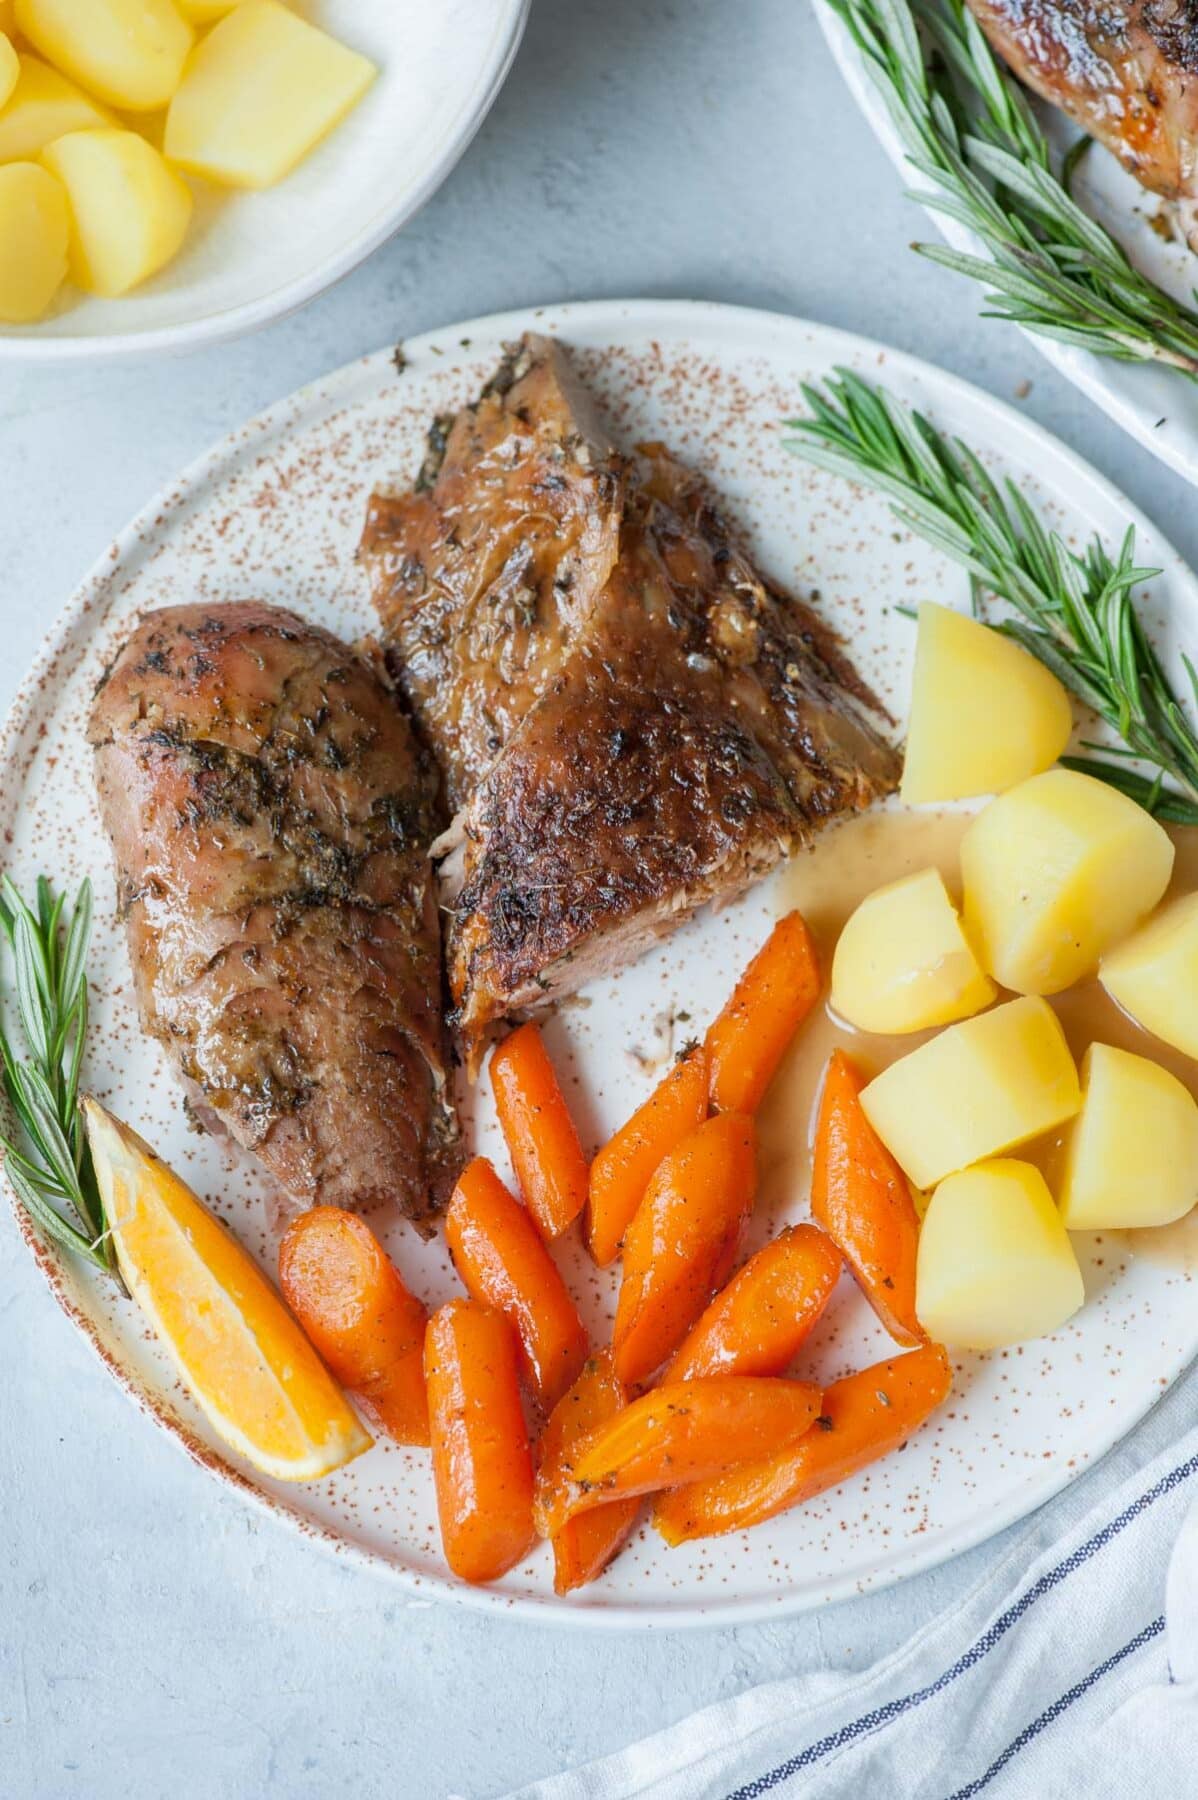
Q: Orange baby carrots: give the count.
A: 12